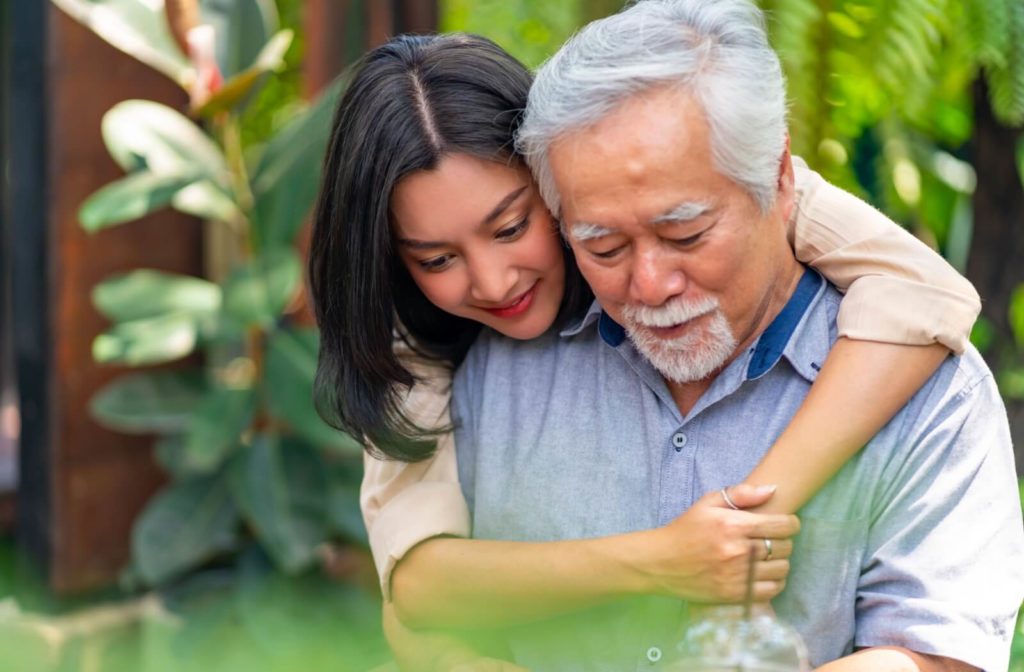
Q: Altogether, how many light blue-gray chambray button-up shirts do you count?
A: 1